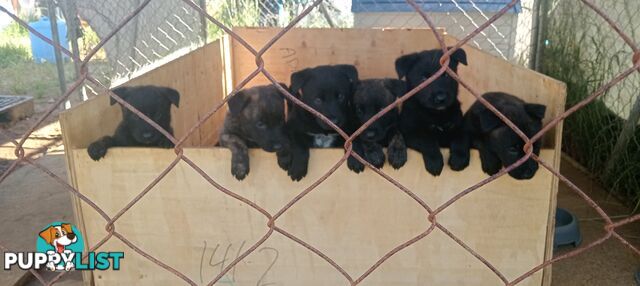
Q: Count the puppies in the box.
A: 6